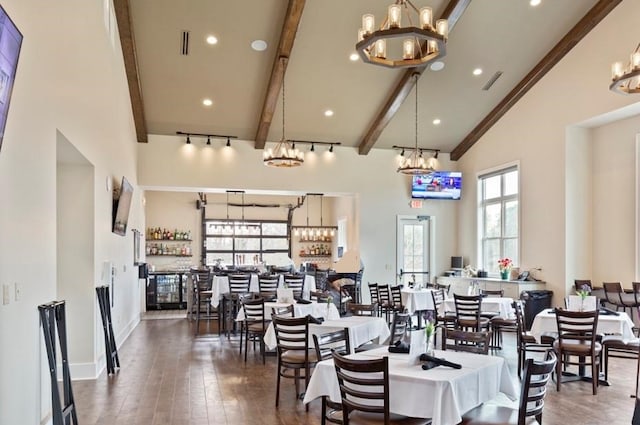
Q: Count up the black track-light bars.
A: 3